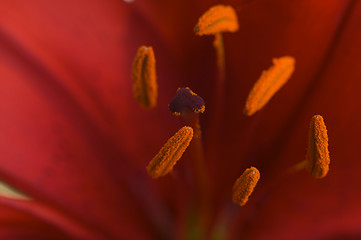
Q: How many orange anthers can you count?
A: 6